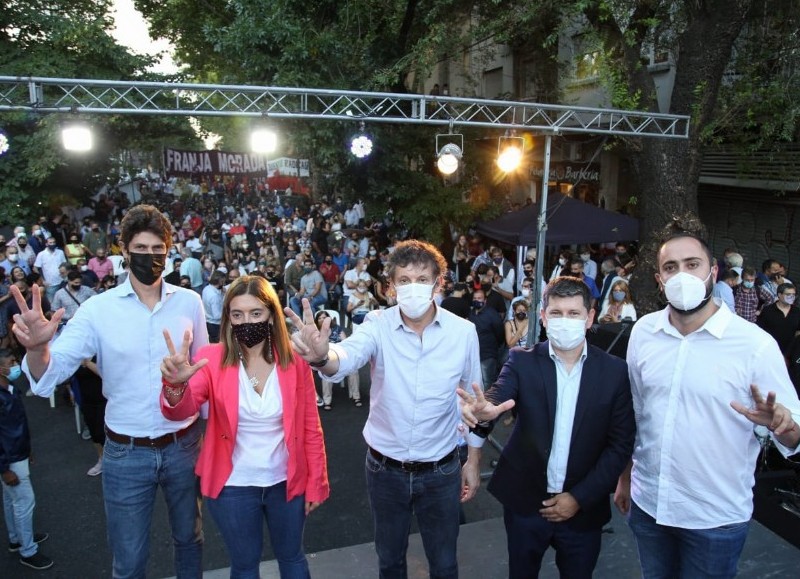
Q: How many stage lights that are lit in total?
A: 6